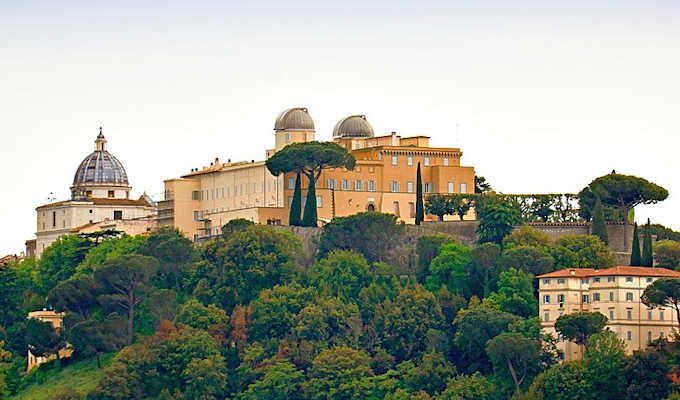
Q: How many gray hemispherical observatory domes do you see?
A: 2